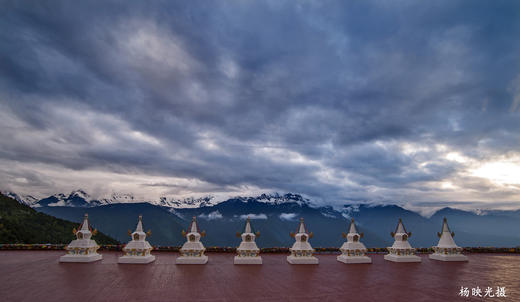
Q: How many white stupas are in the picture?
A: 8